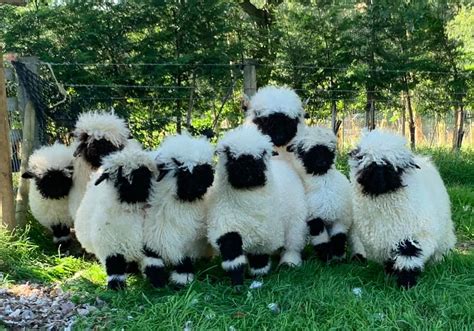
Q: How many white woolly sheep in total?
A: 8